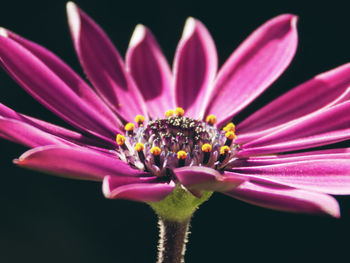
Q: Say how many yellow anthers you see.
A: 13